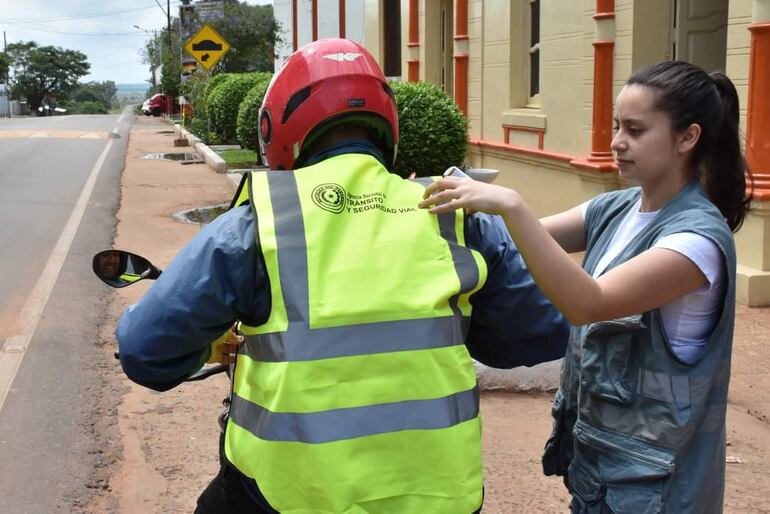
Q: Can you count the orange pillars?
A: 4